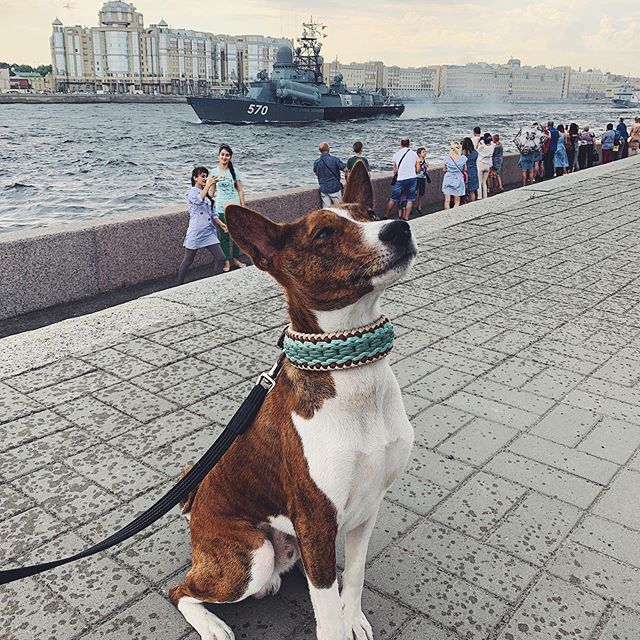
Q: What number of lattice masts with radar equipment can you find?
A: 1